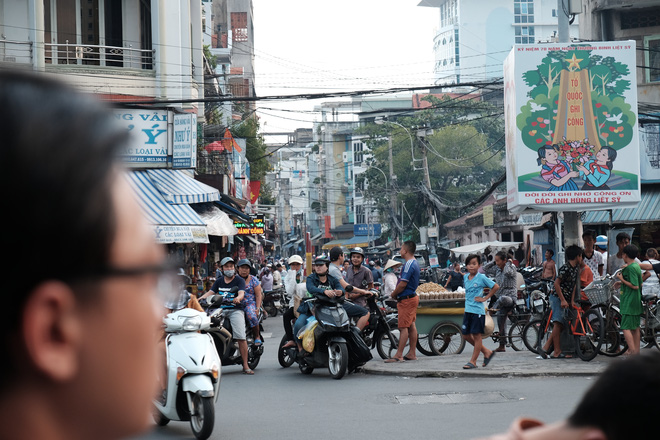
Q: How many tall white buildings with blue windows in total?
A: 1